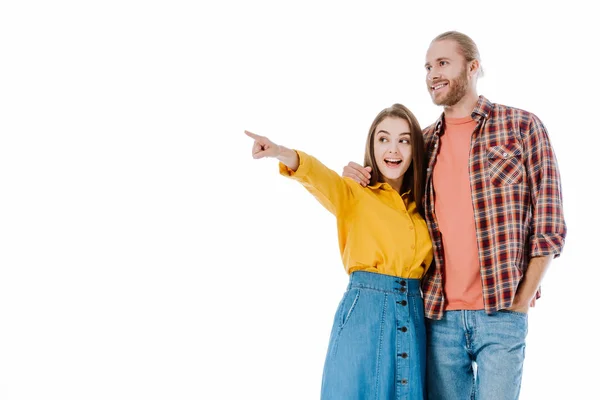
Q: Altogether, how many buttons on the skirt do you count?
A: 6